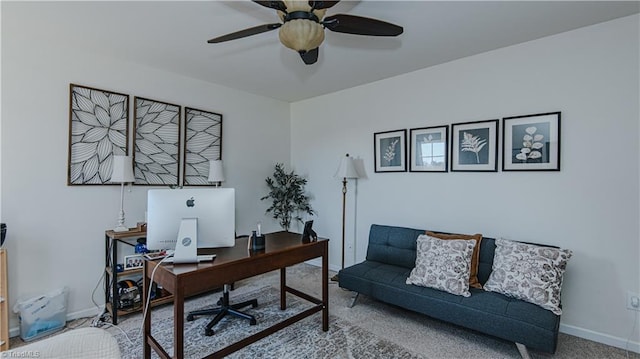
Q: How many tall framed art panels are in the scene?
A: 3